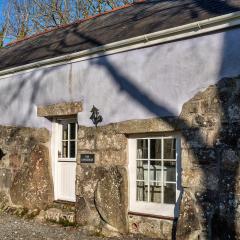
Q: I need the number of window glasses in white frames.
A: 13